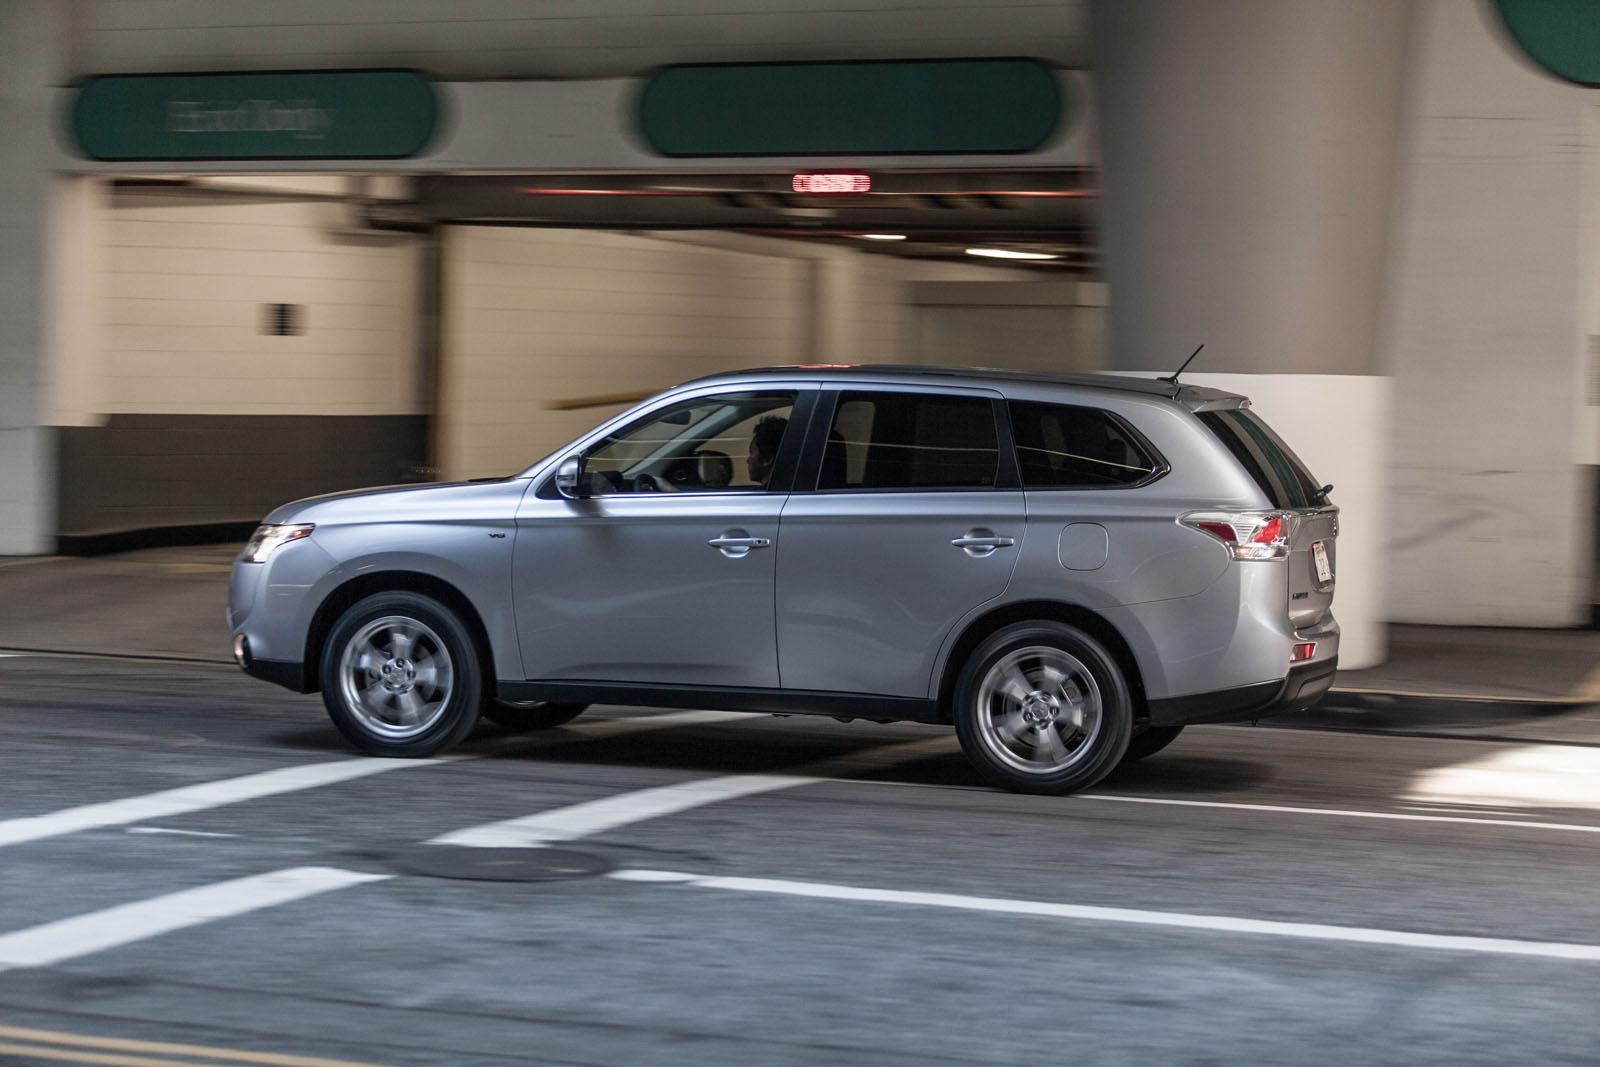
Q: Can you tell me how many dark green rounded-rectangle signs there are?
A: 2